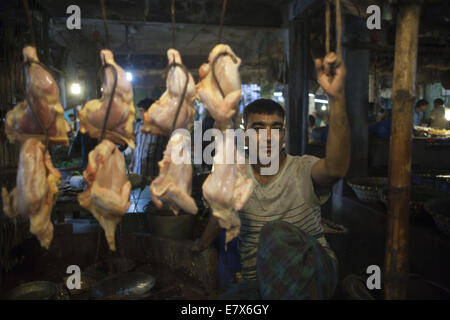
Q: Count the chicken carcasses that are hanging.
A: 8